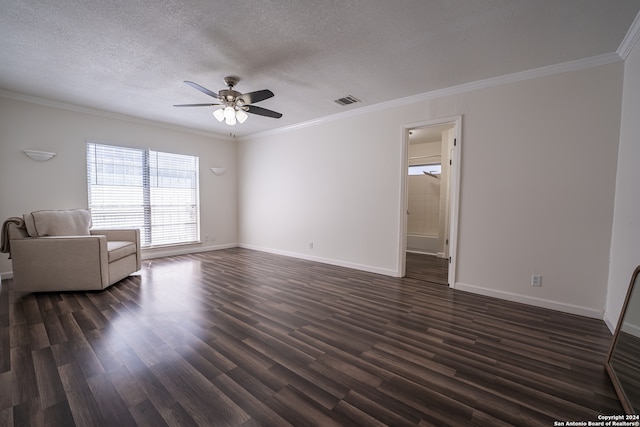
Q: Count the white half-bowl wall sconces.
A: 2